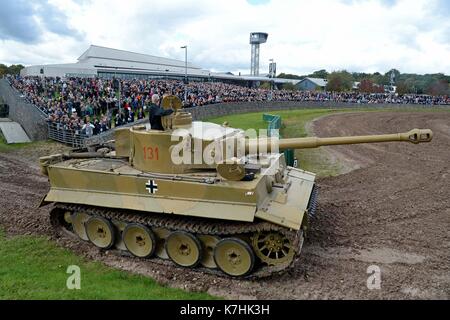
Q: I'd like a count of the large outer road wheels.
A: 4